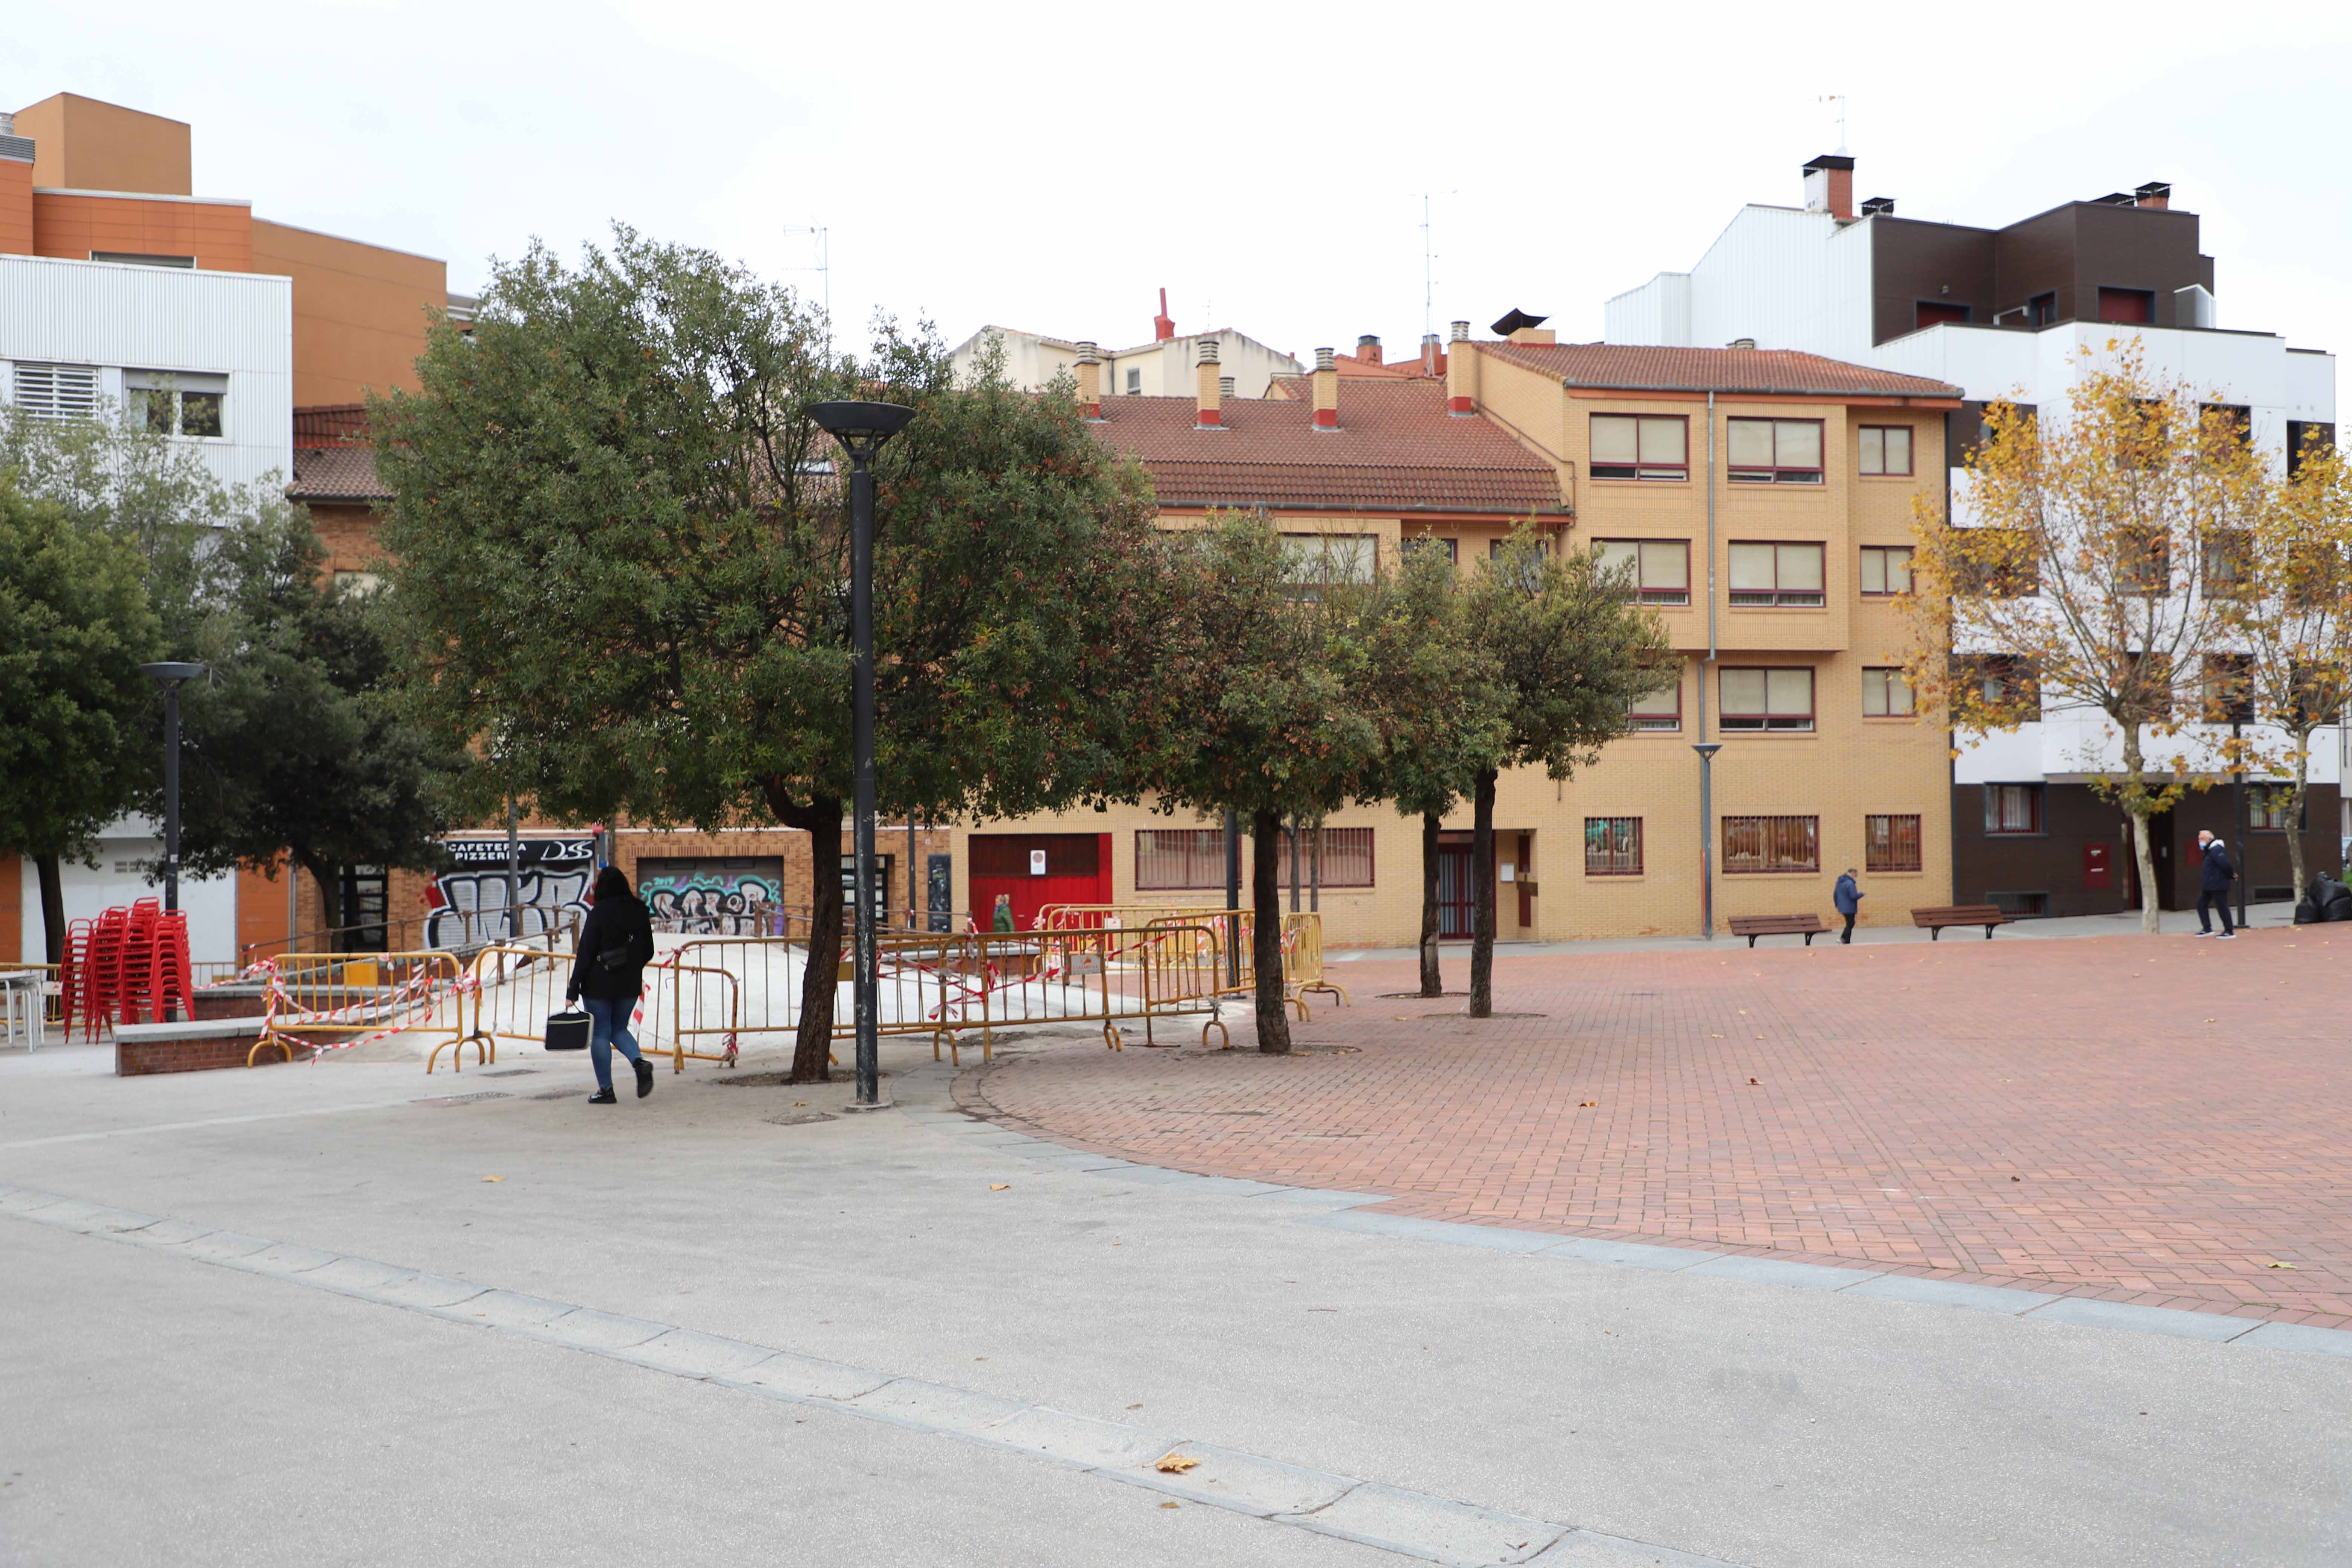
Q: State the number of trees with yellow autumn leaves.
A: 2